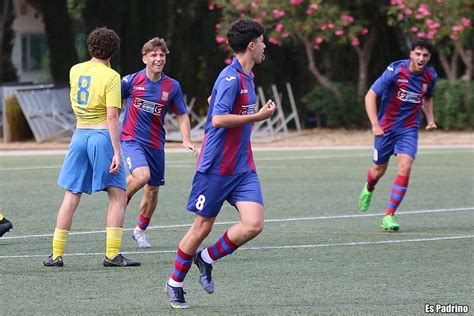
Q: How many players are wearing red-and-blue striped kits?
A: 3